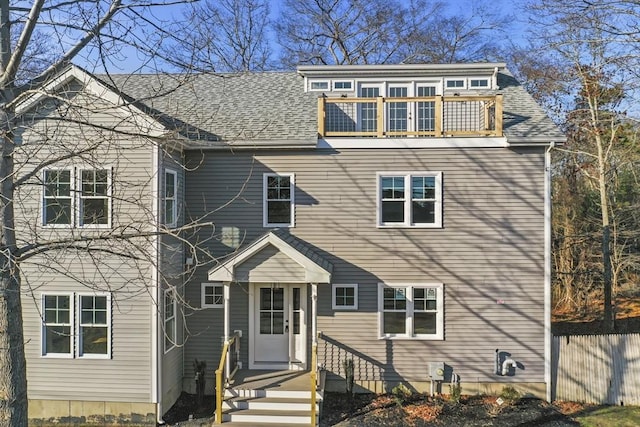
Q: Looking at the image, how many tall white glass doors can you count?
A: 3